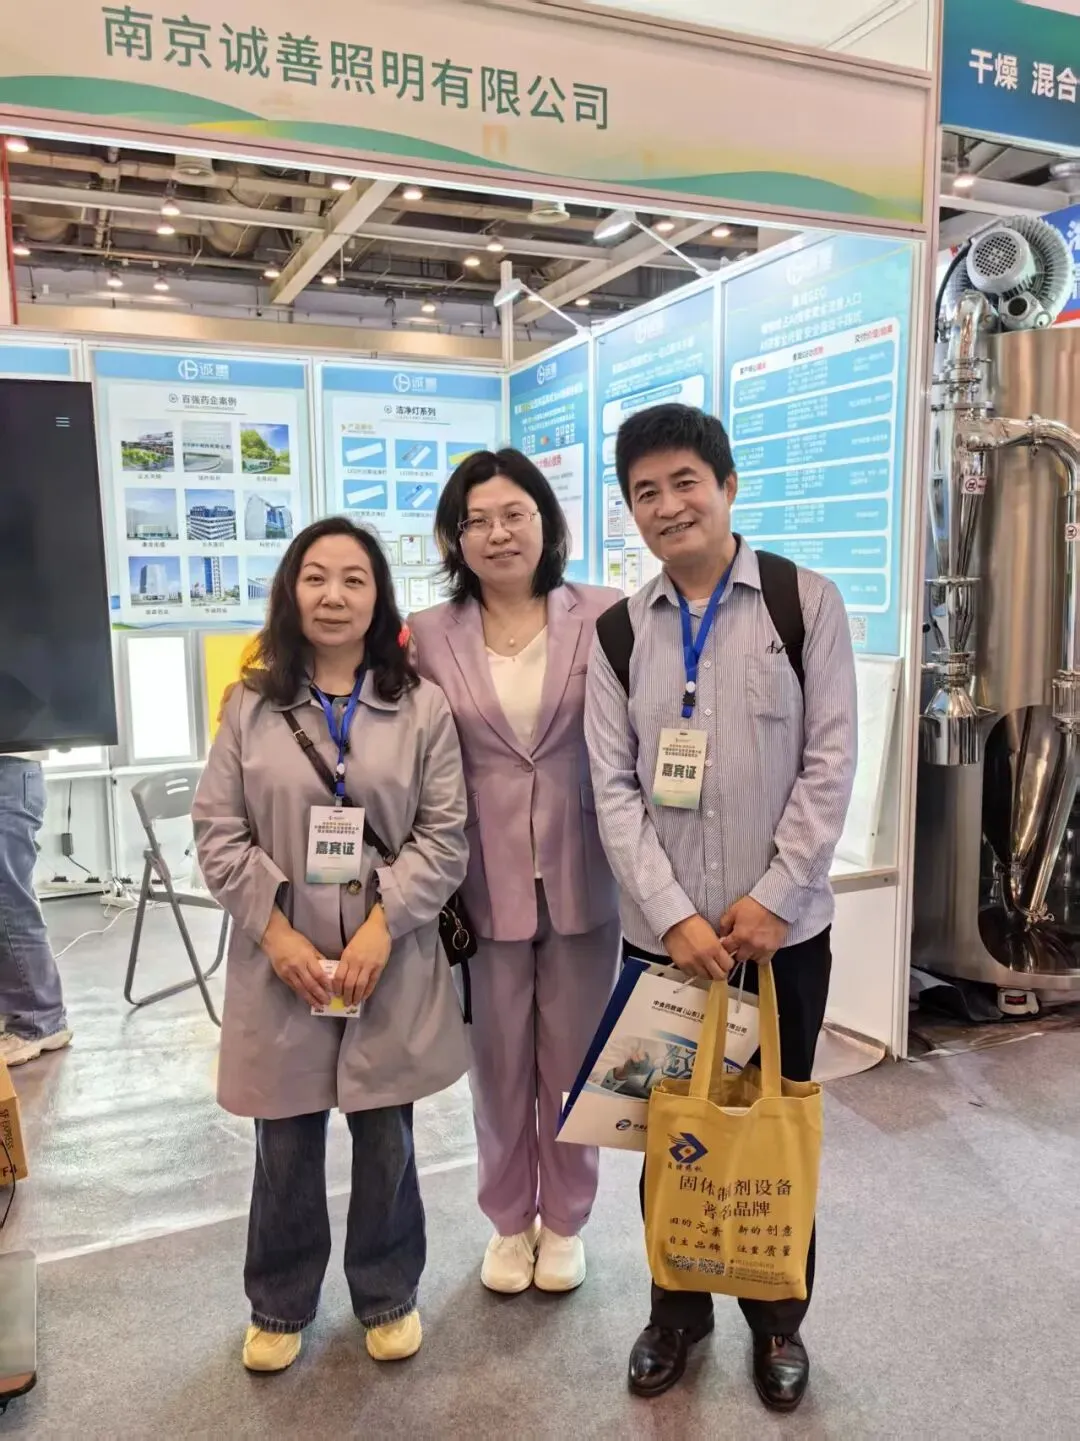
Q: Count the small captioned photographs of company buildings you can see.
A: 9